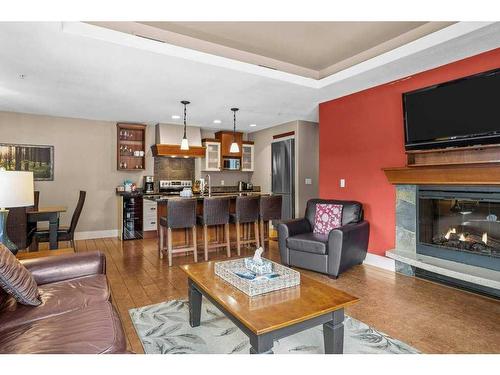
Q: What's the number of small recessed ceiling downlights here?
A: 3